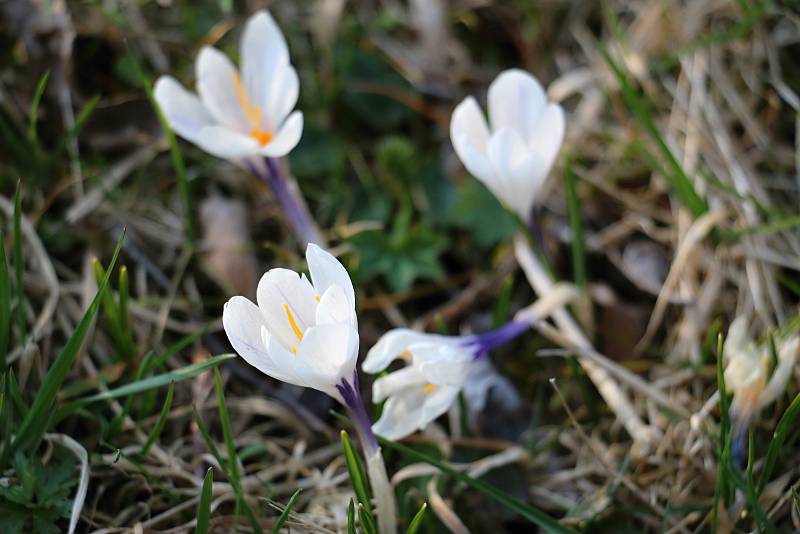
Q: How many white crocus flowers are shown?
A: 5